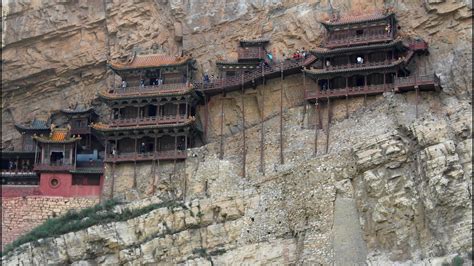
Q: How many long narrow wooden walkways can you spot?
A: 1